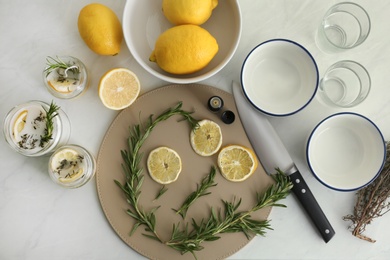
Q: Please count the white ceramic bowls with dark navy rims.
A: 2